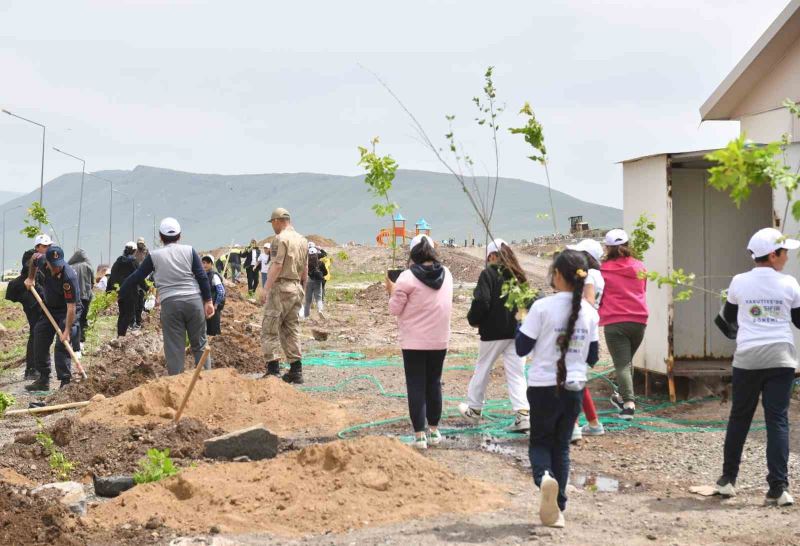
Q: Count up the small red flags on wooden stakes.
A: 0